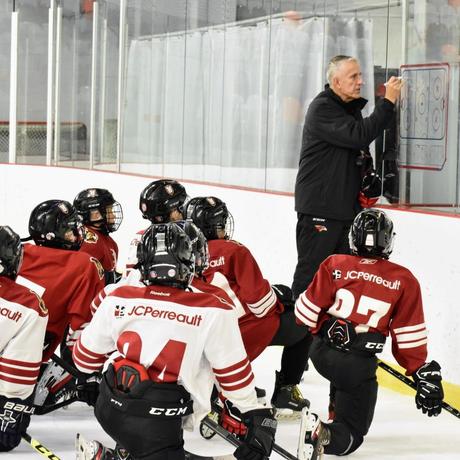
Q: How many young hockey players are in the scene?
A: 8